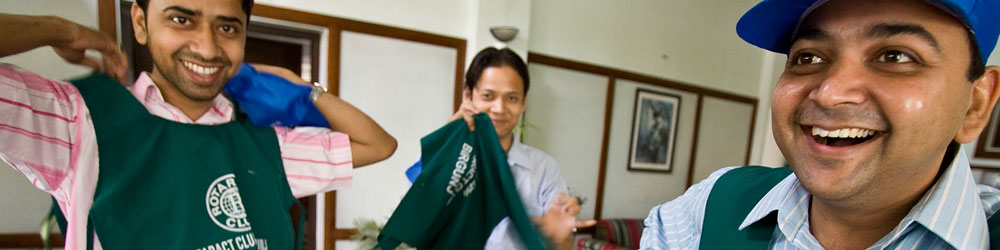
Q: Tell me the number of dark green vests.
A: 3